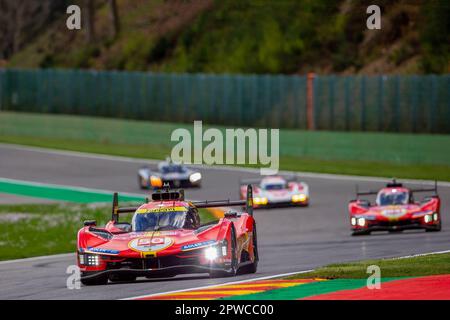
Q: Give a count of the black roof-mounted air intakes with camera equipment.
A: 2